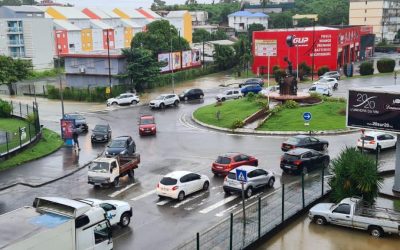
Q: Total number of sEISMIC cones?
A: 0